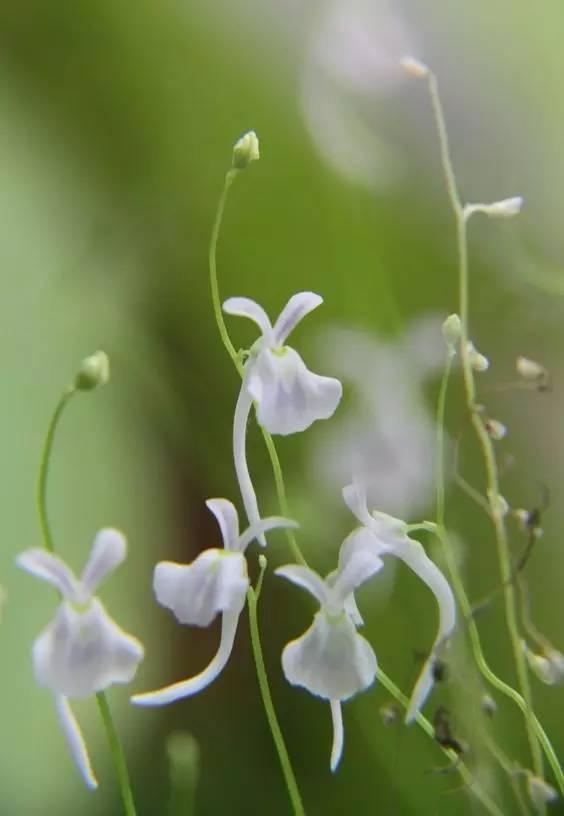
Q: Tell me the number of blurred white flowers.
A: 2